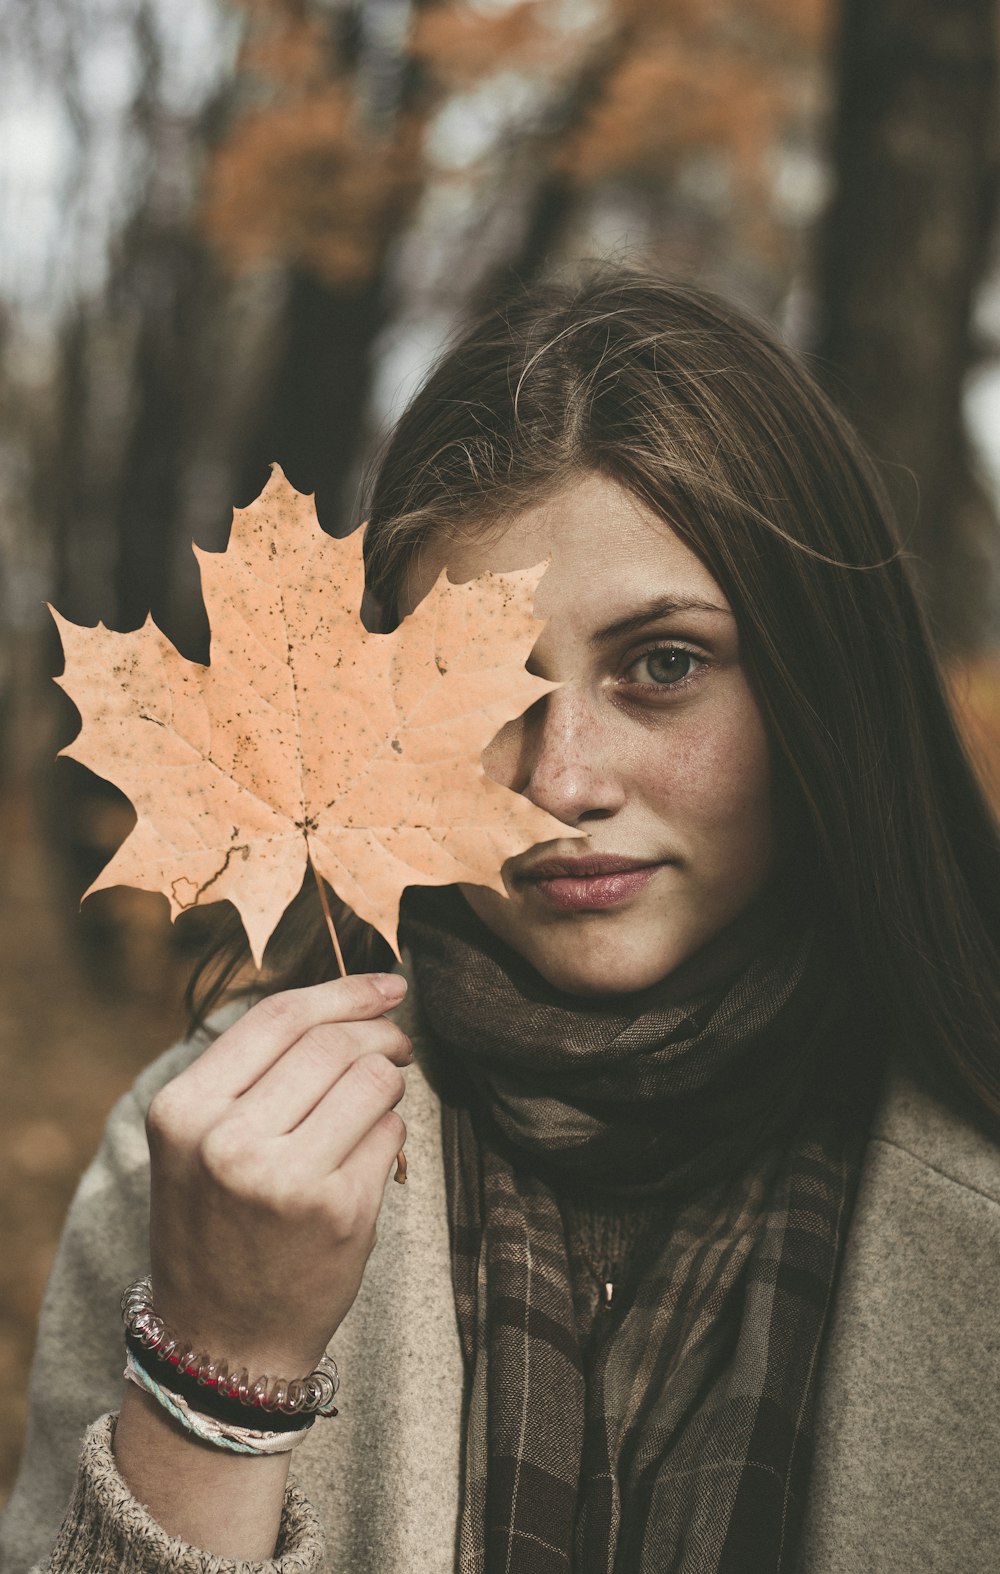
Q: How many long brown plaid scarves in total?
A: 1